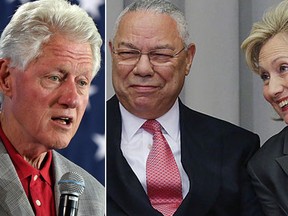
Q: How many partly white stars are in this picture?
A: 3